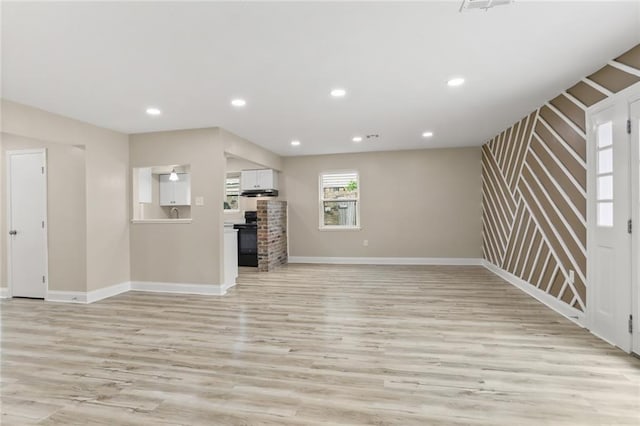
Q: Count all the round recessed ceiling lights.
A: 7